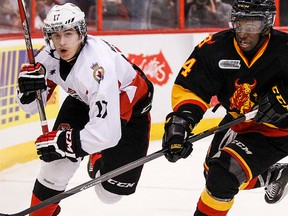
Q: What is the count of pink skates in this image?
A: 0